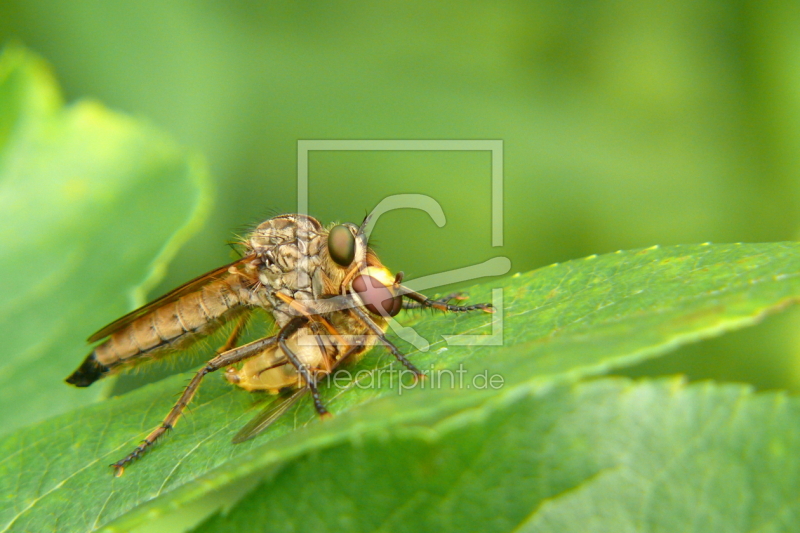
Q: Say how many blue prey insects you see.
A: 0